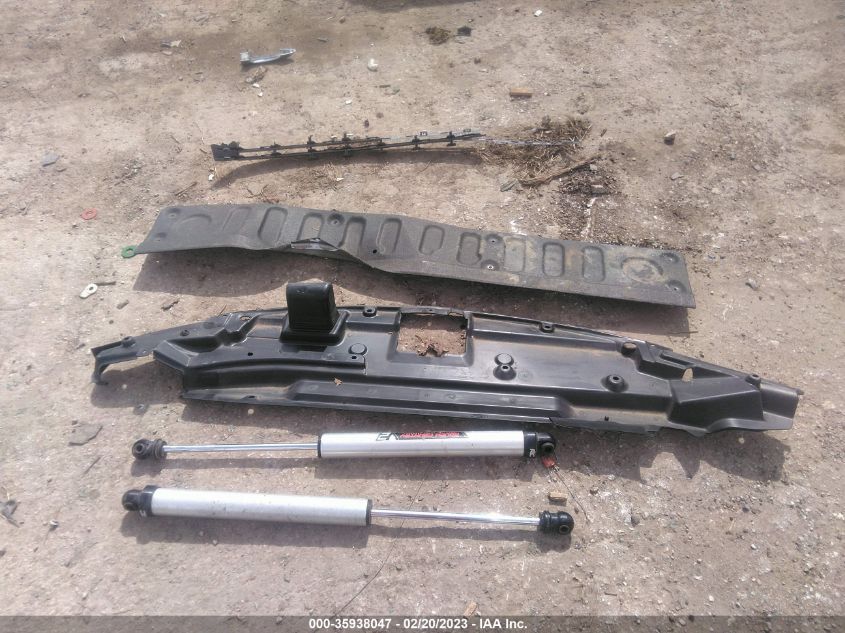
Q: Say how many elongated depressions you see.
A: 10